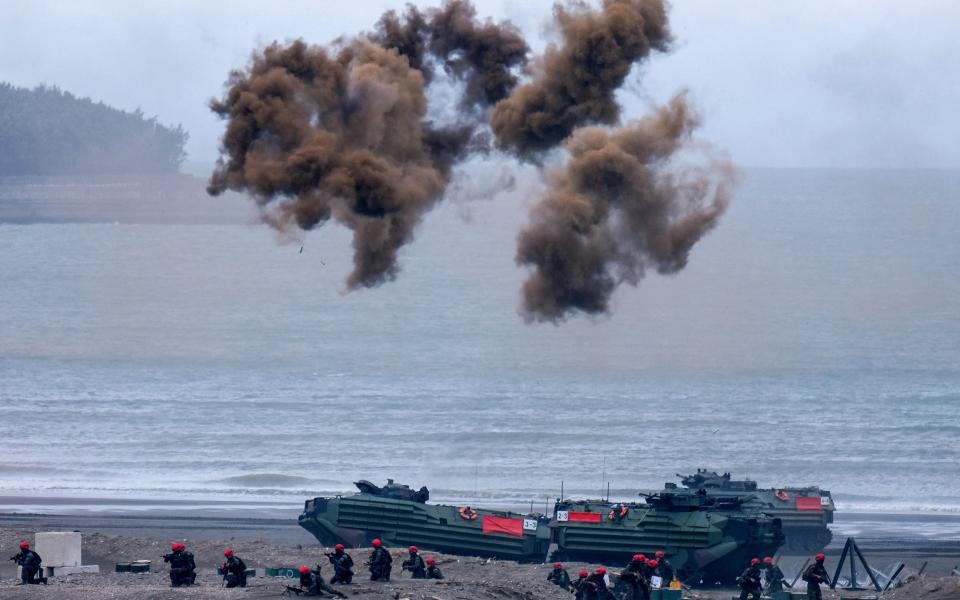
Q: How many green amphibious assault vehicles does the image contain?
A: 3